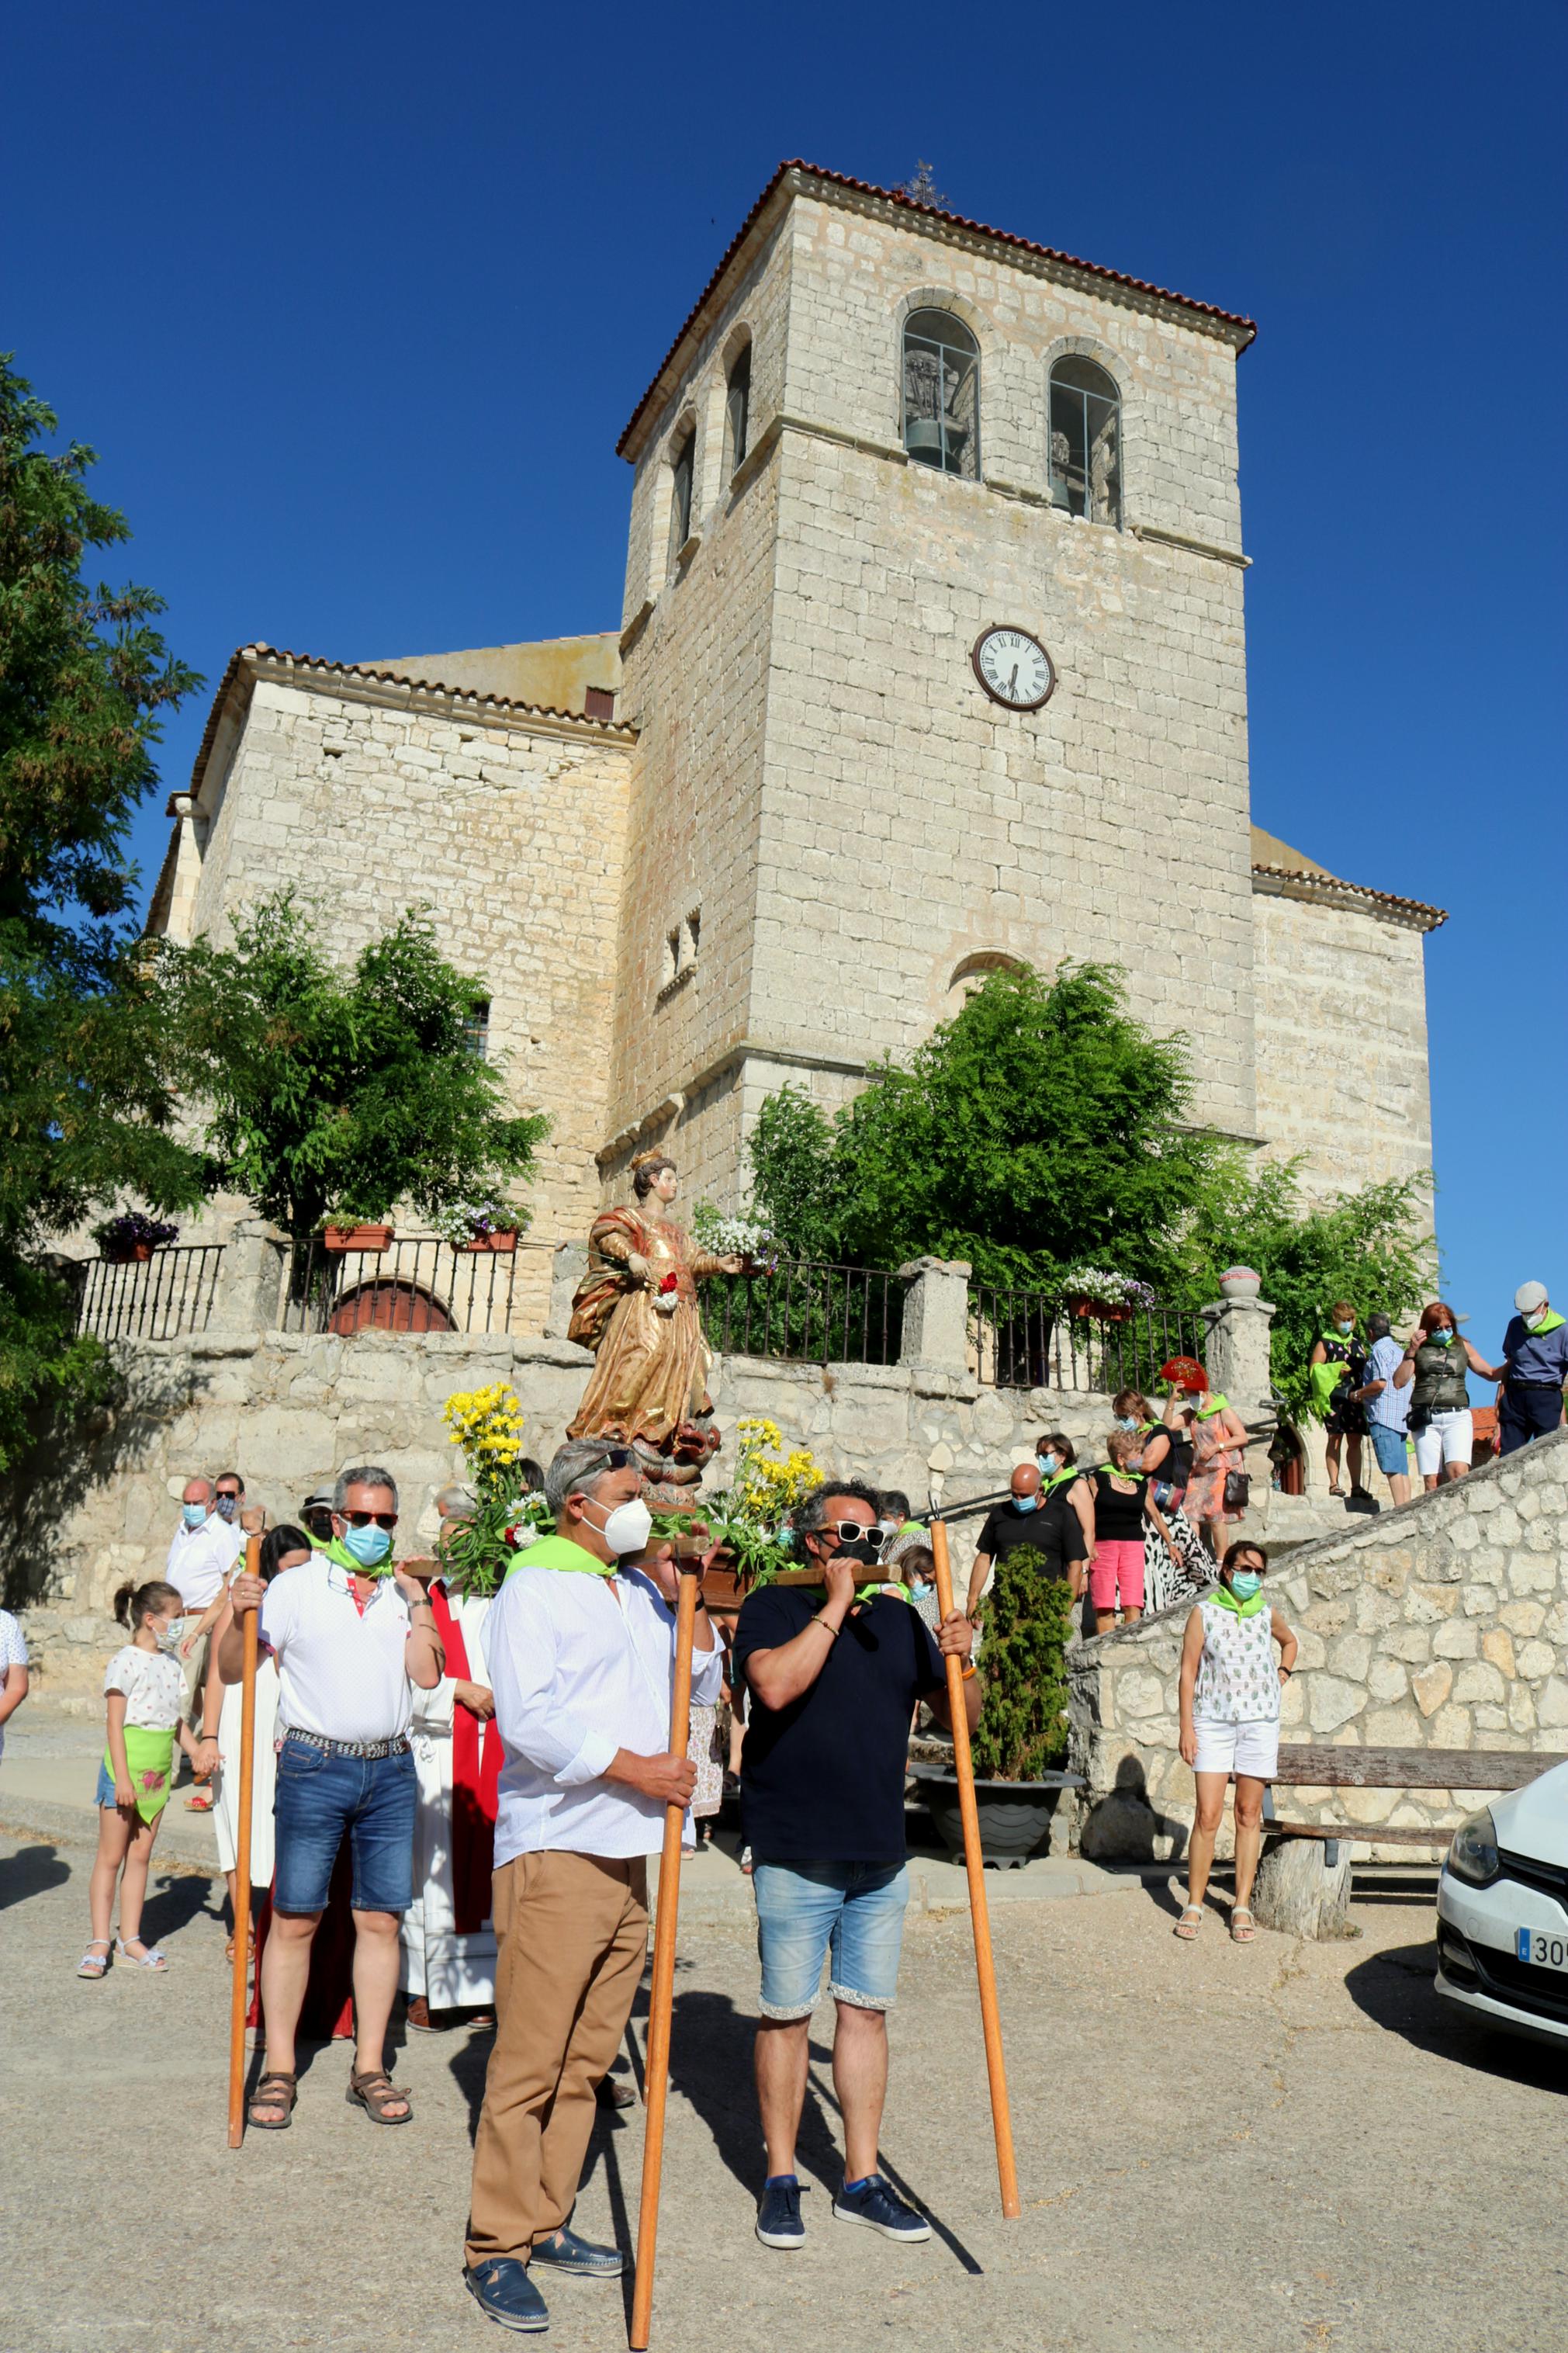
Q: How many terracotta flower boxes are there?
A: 5